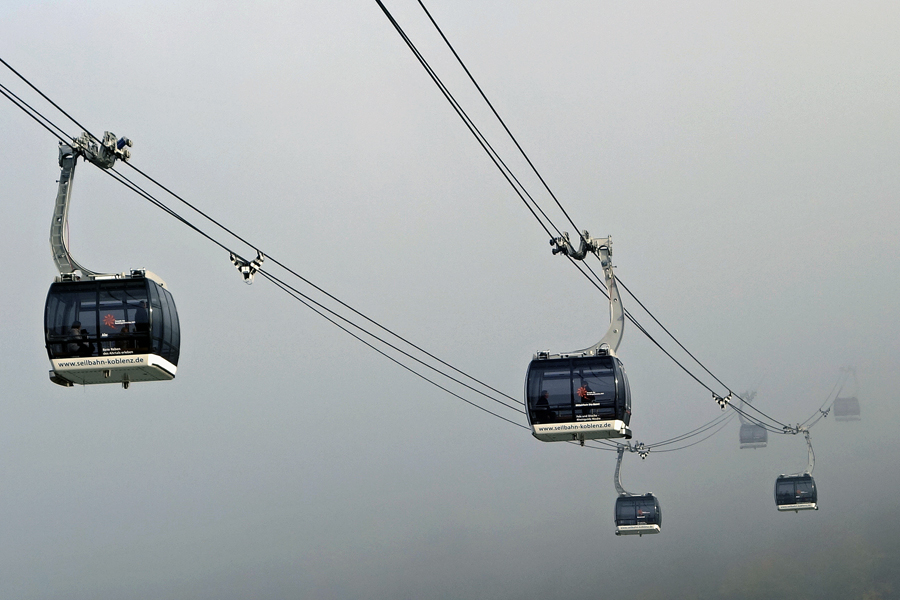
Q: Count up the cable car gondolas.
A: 6